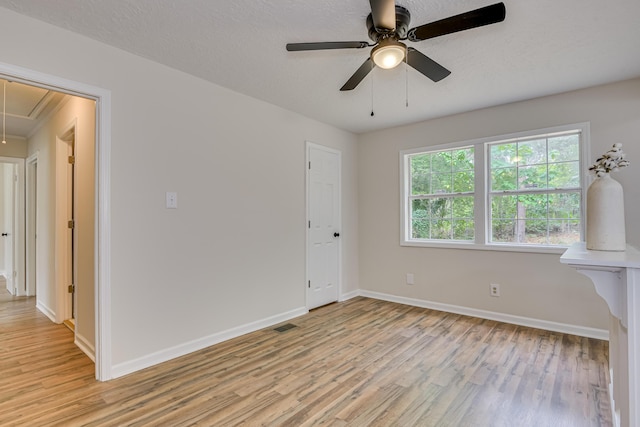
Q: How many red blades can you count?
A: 0